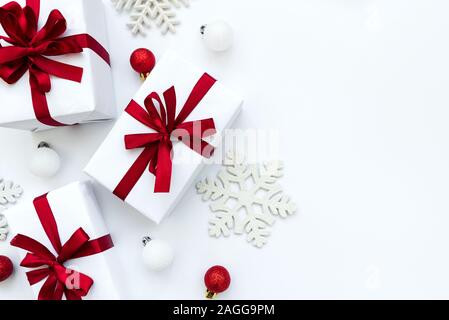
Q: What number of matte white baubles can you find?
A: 3